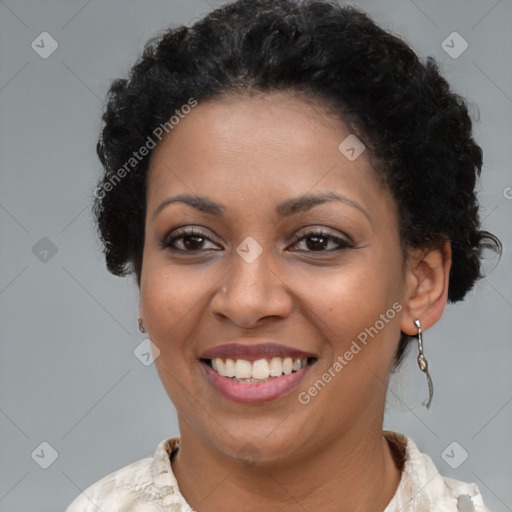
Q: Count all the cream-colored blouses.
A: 1